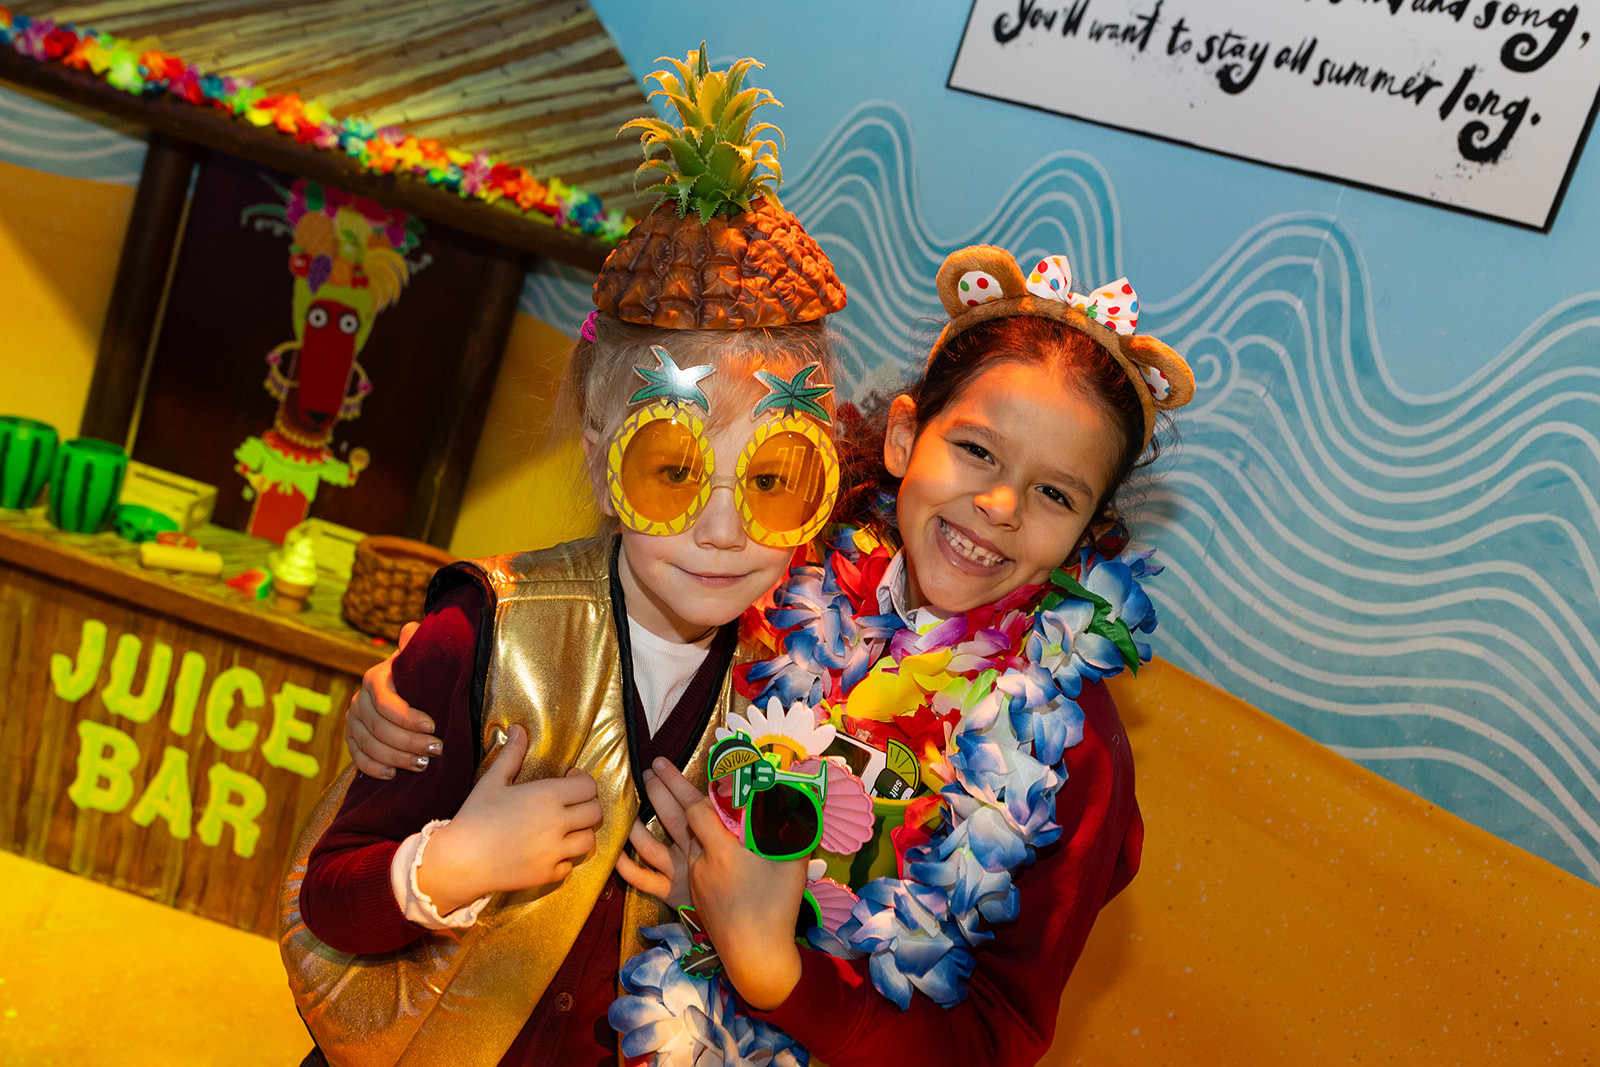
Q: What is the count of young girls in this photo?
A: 2